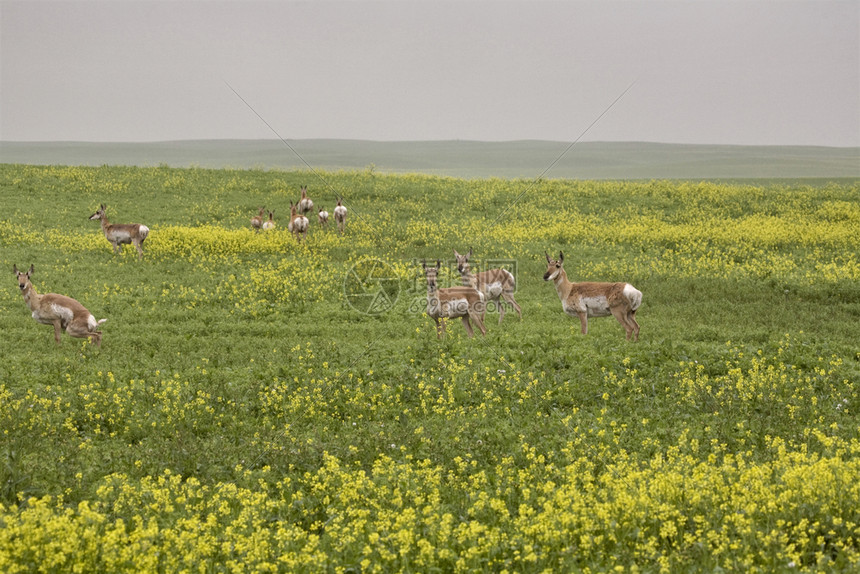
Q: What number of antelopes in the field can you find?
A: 11